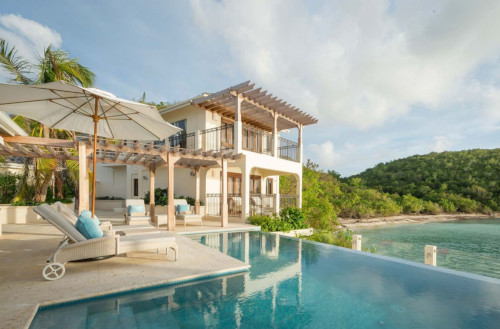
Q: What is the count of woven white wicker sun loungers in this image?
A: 4